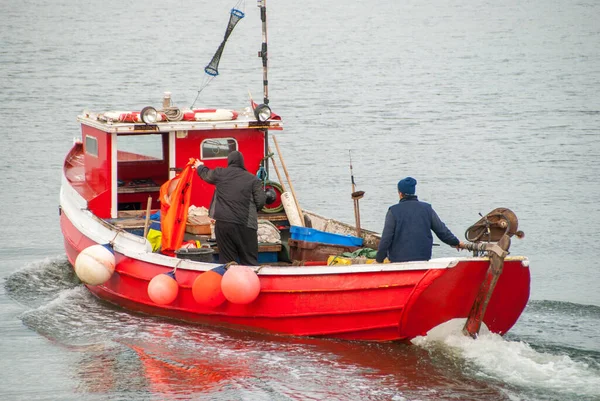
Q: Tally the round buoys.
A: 4